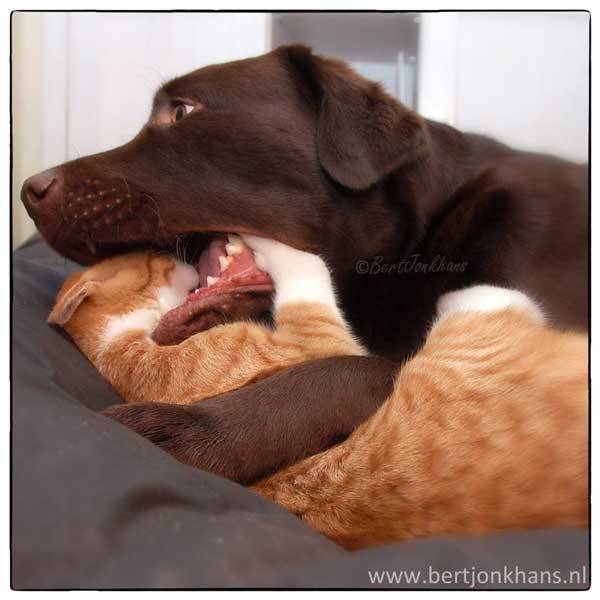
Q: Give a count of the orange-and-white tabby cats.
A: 1